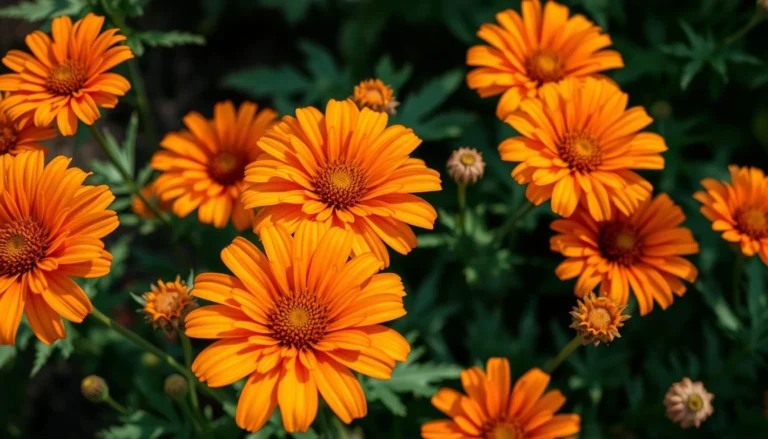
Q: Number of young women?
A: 0